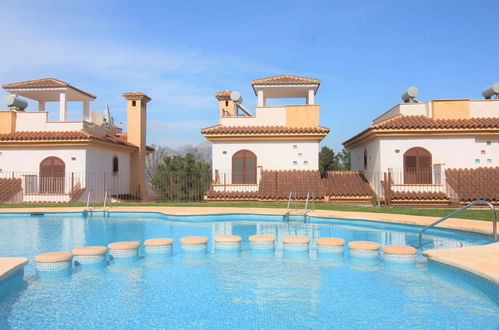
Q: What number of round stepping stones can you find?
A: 11